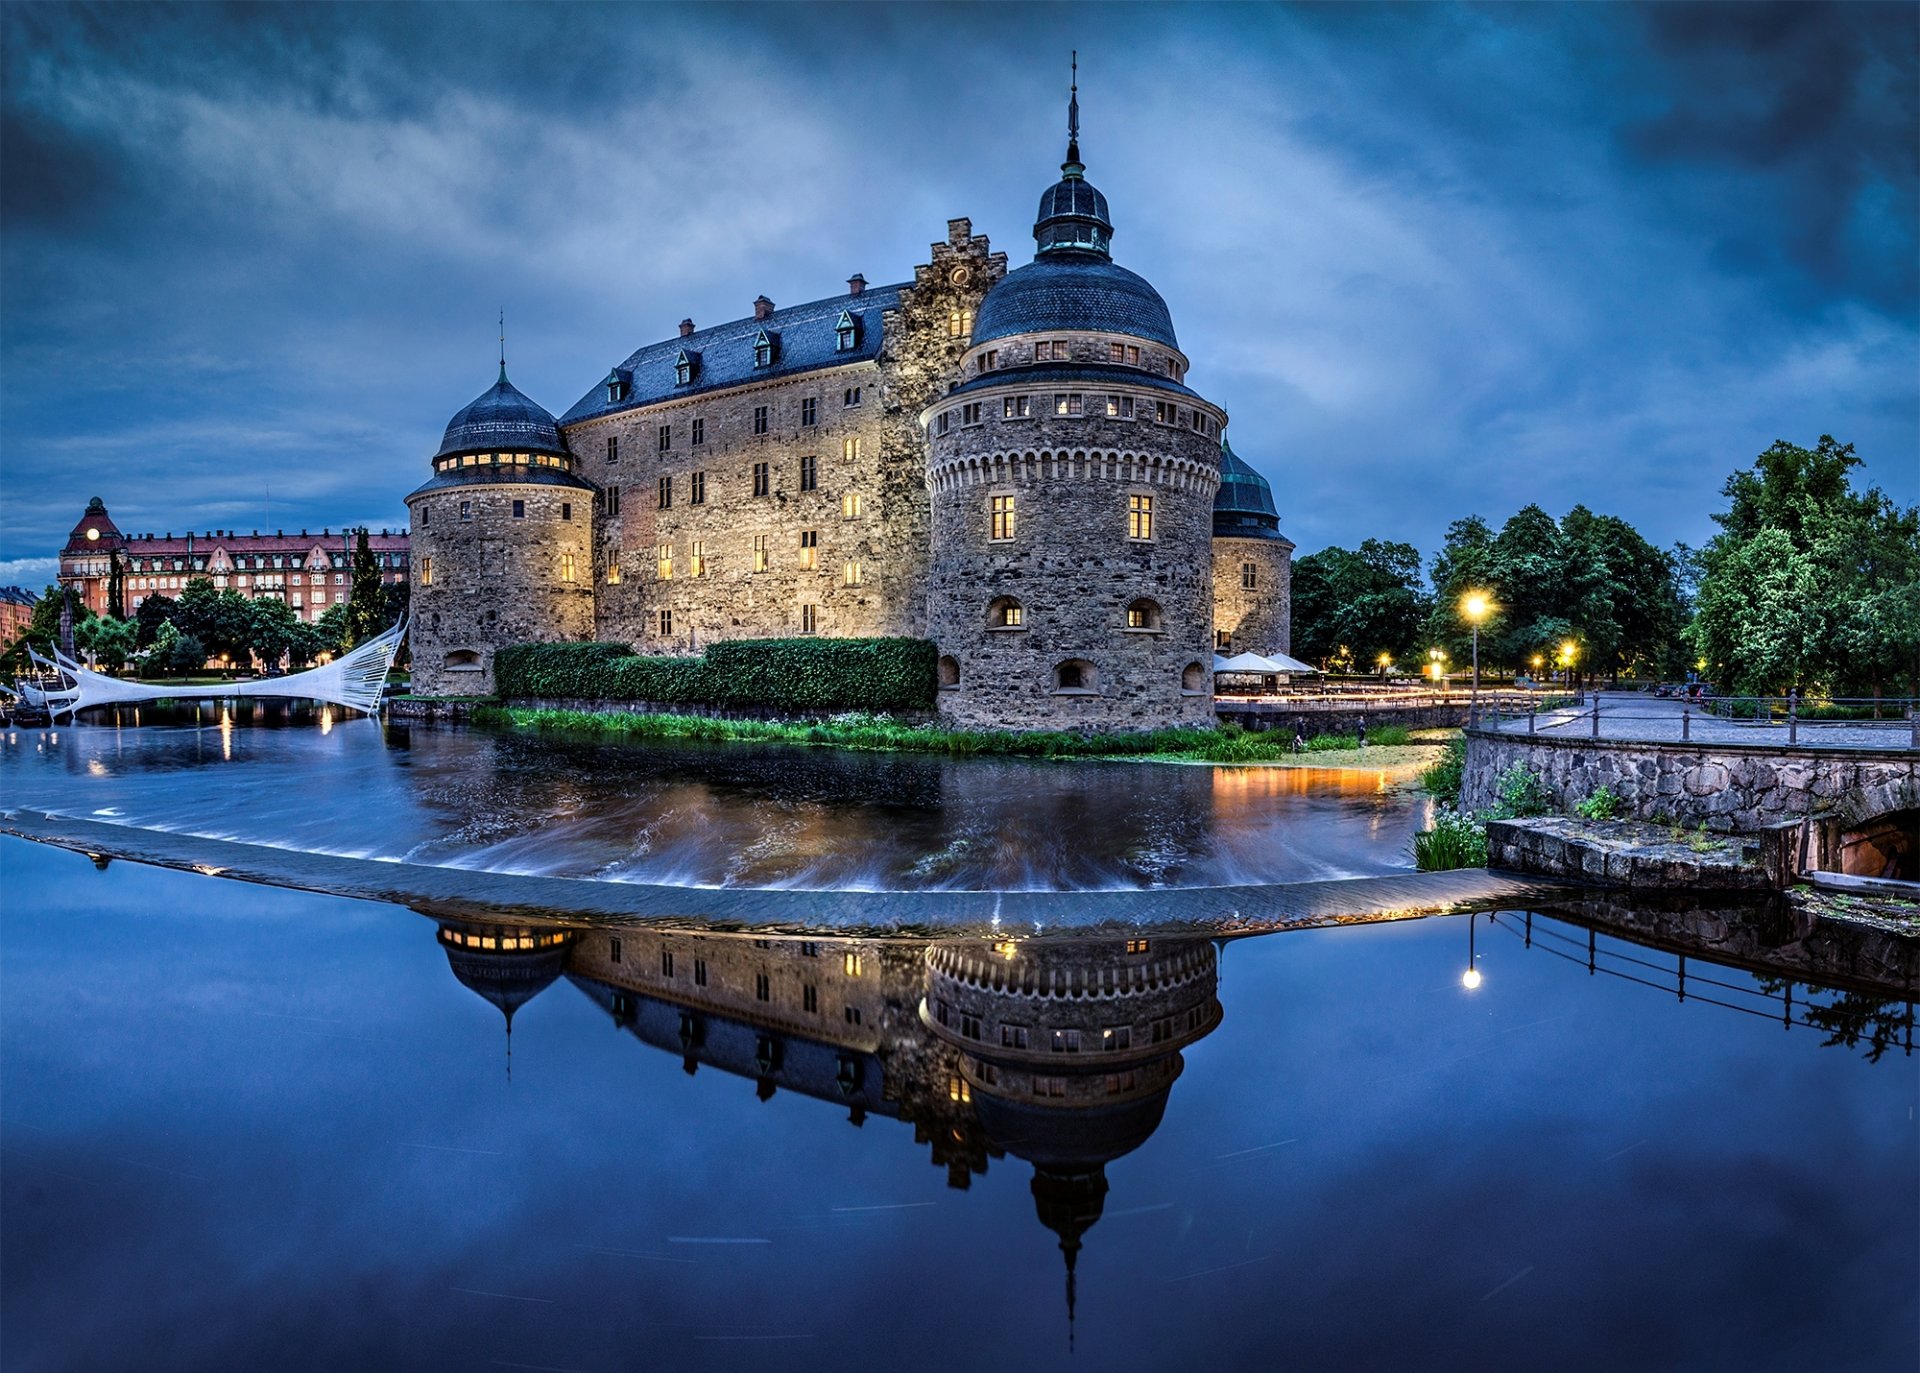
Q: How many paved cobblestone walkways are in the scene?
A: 1